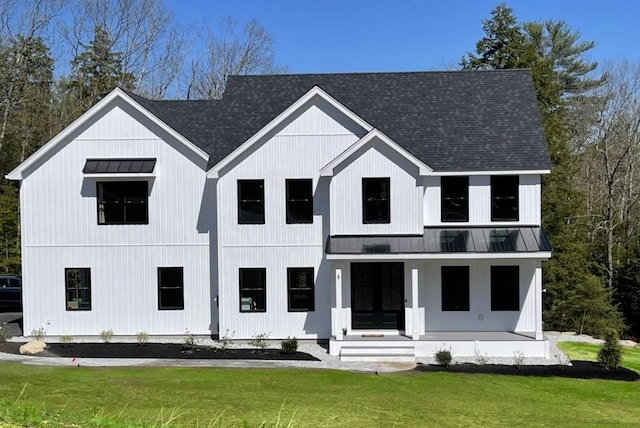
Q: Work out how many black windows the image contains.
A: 12